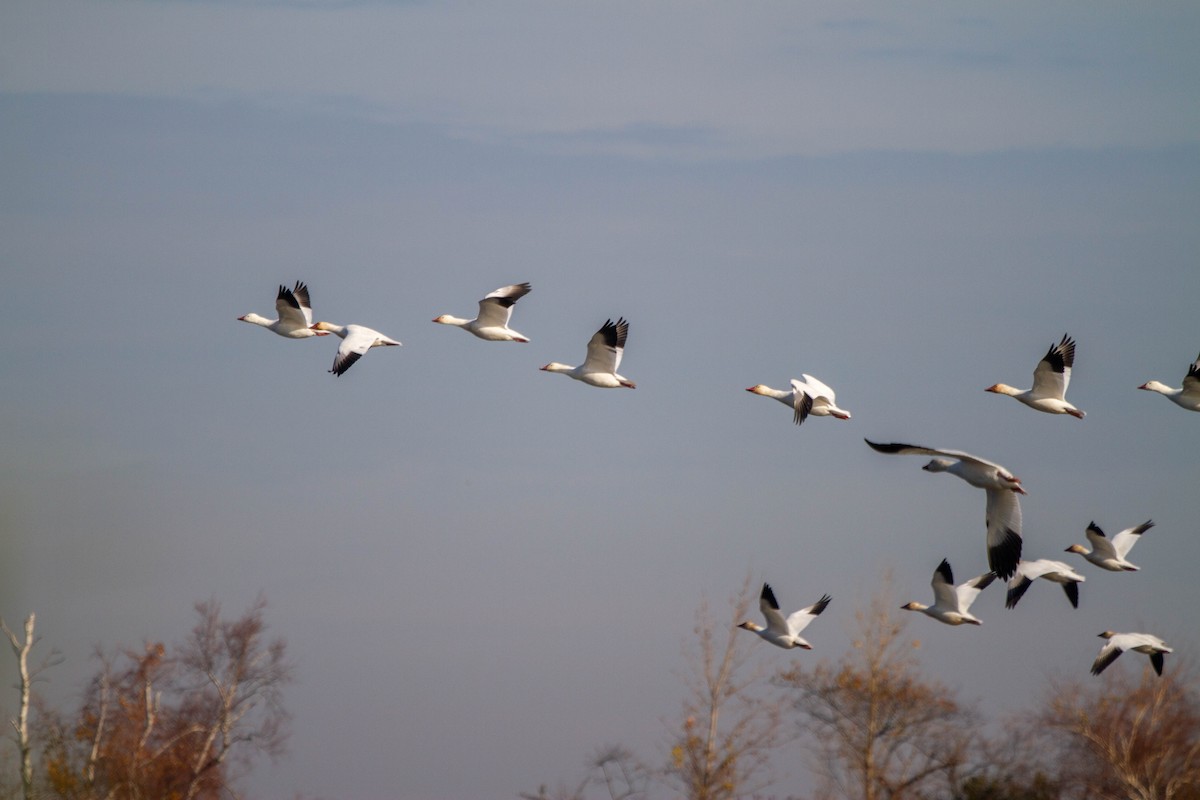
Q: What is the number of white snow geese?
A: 13